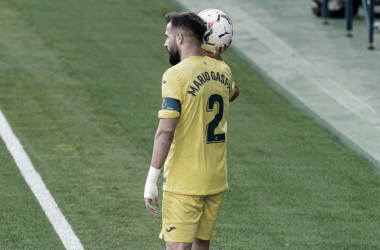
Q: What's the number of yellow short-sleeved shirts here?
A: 1